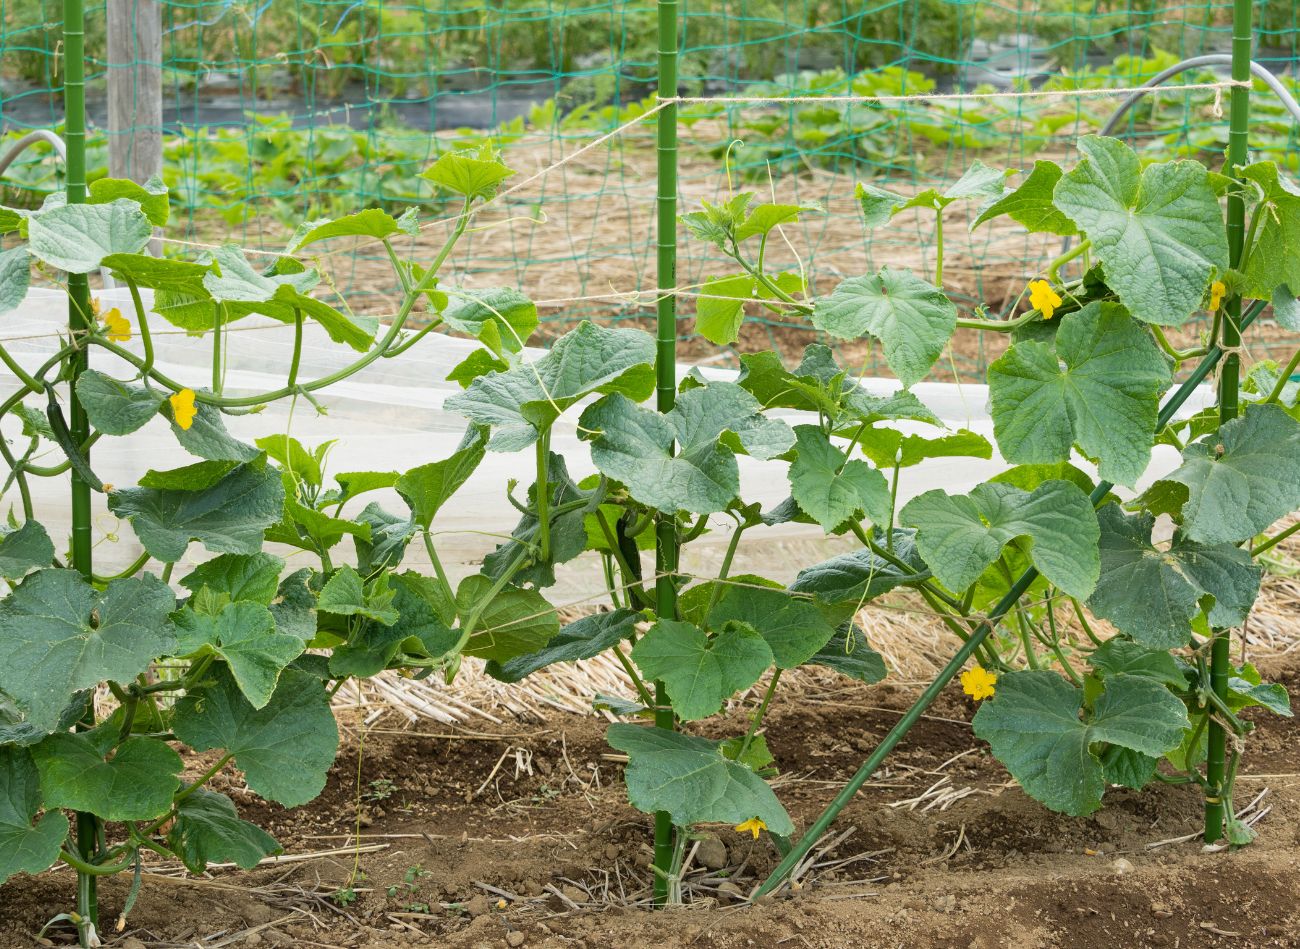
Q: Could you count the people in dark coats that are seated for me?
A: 0